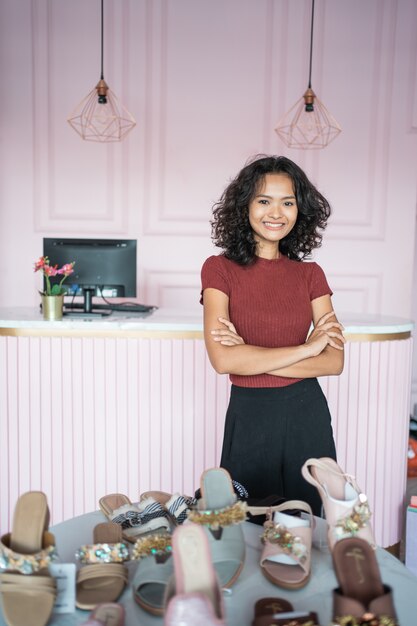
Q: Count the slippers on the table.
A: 12